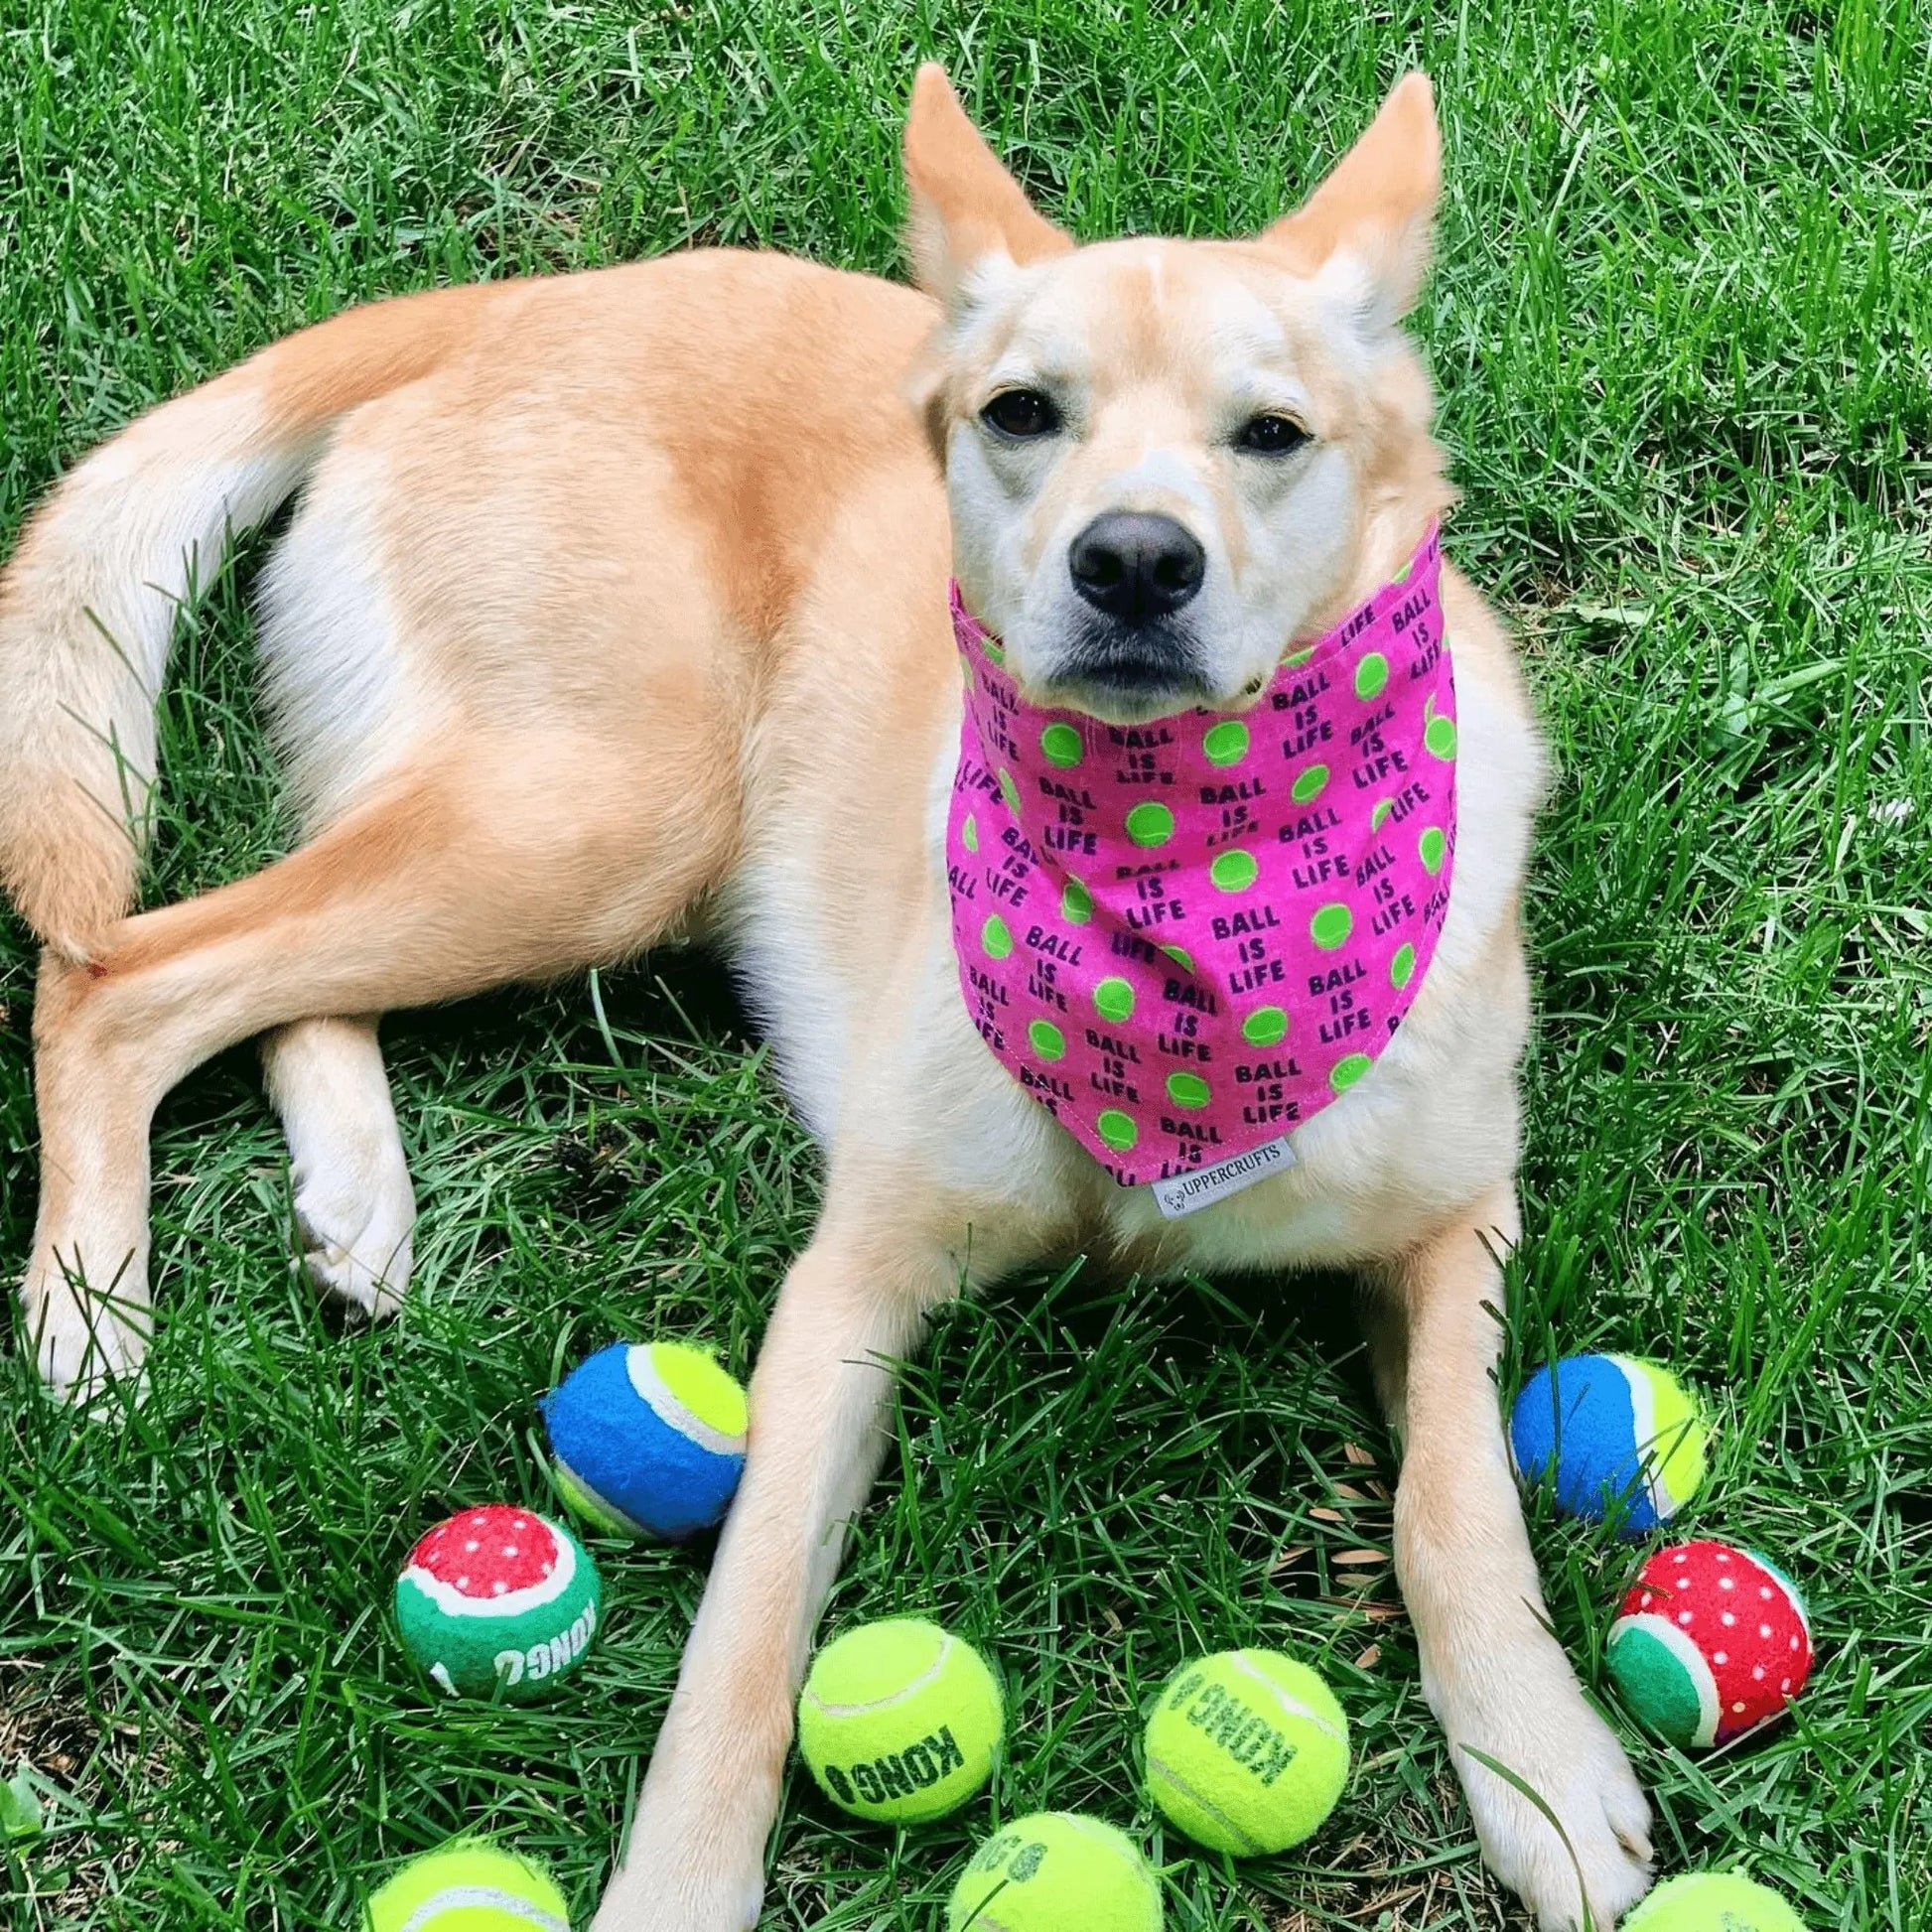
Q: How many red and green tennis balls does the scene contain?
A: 2